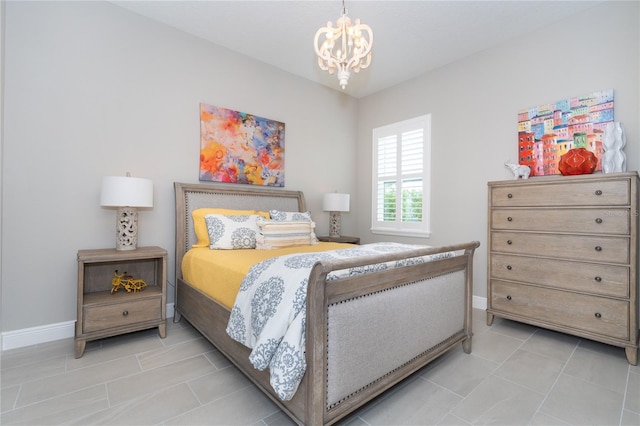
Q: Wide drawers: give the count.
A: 5